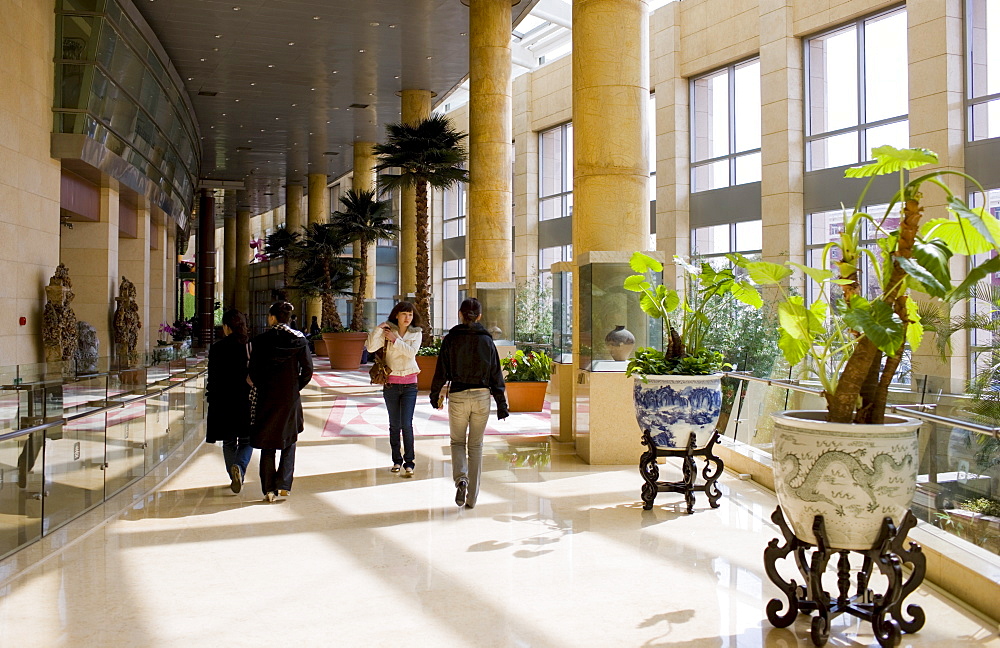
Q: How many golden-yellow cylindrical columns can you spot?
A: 8